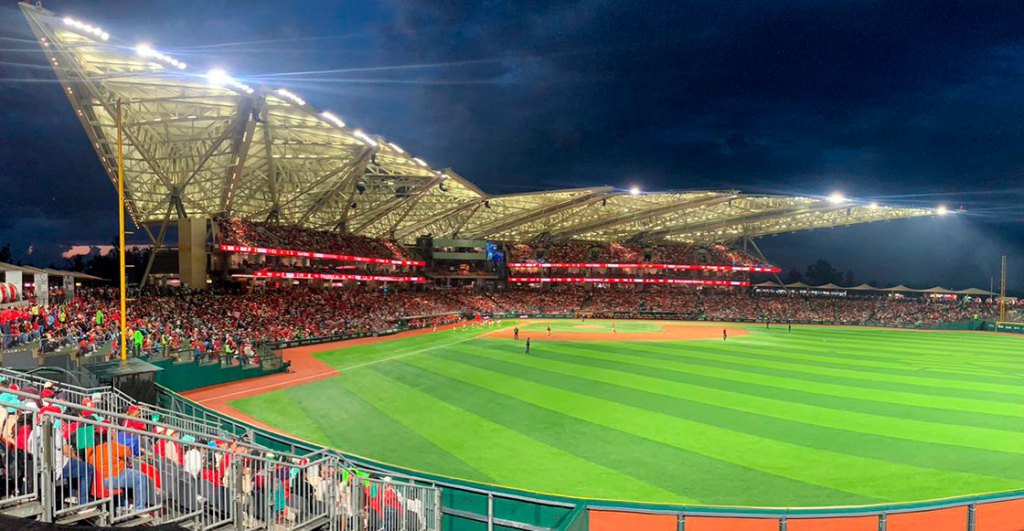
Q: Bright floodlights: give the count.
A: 12